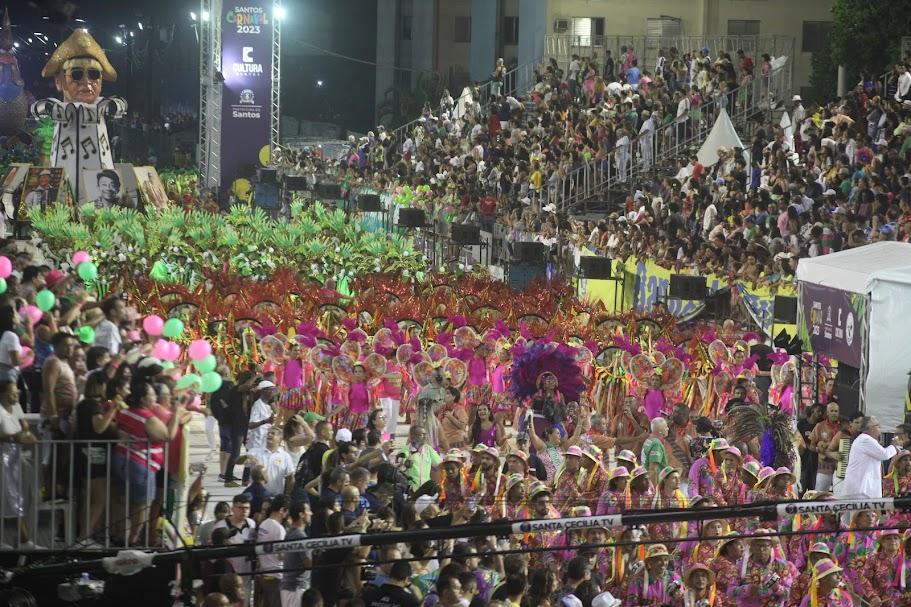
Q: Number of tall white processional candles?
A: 0